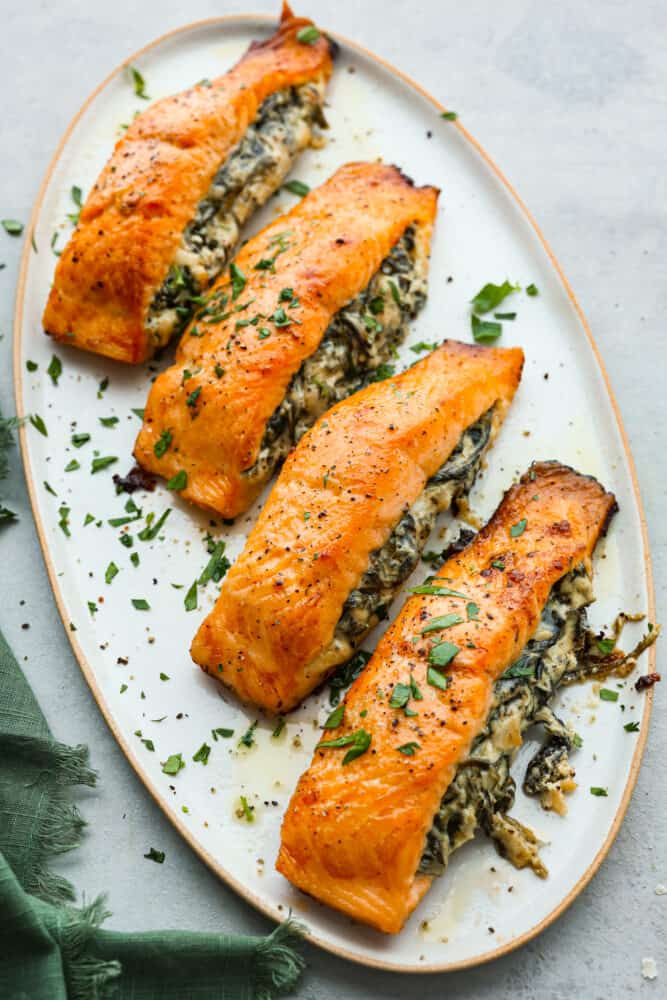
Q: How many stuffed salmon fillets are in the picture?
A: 4